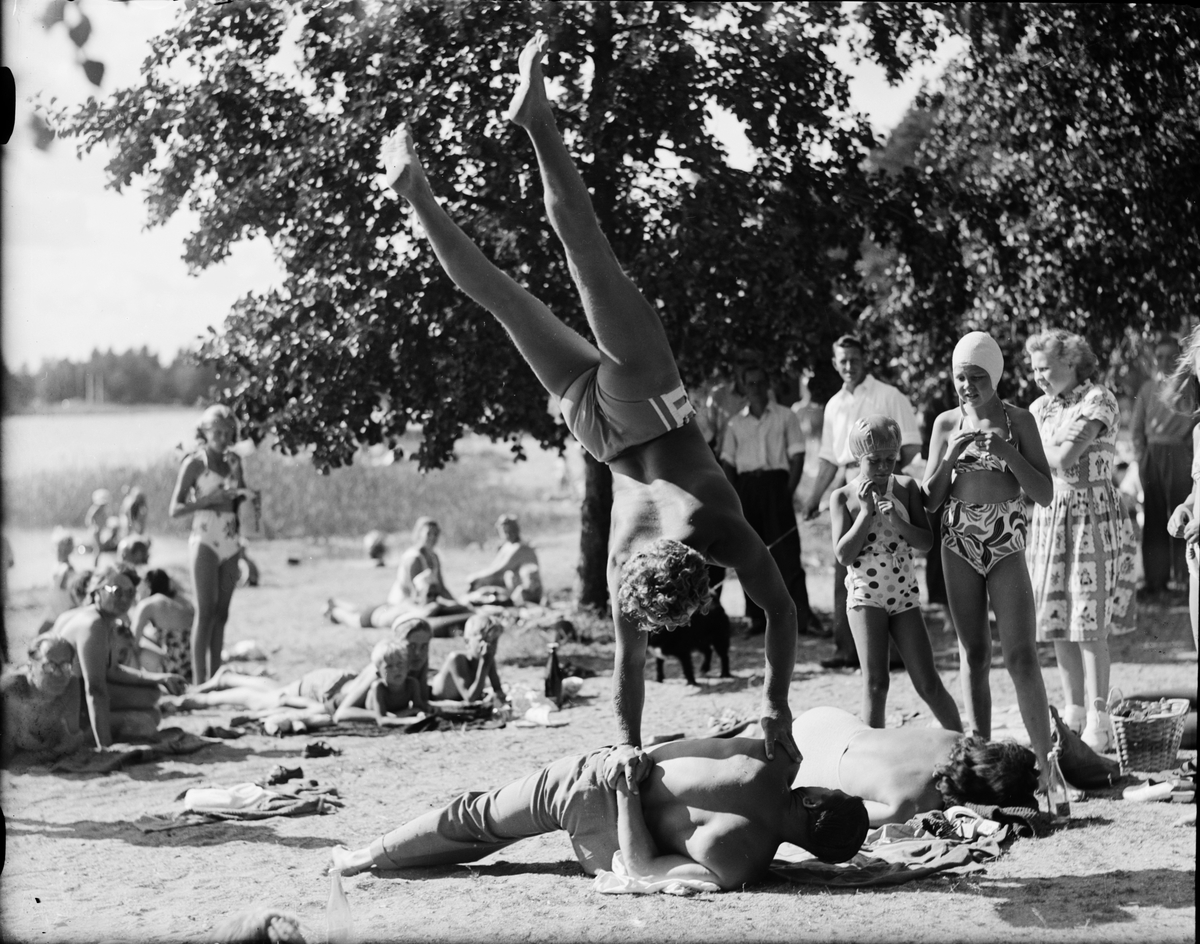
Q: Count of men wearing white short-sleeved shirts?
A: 2